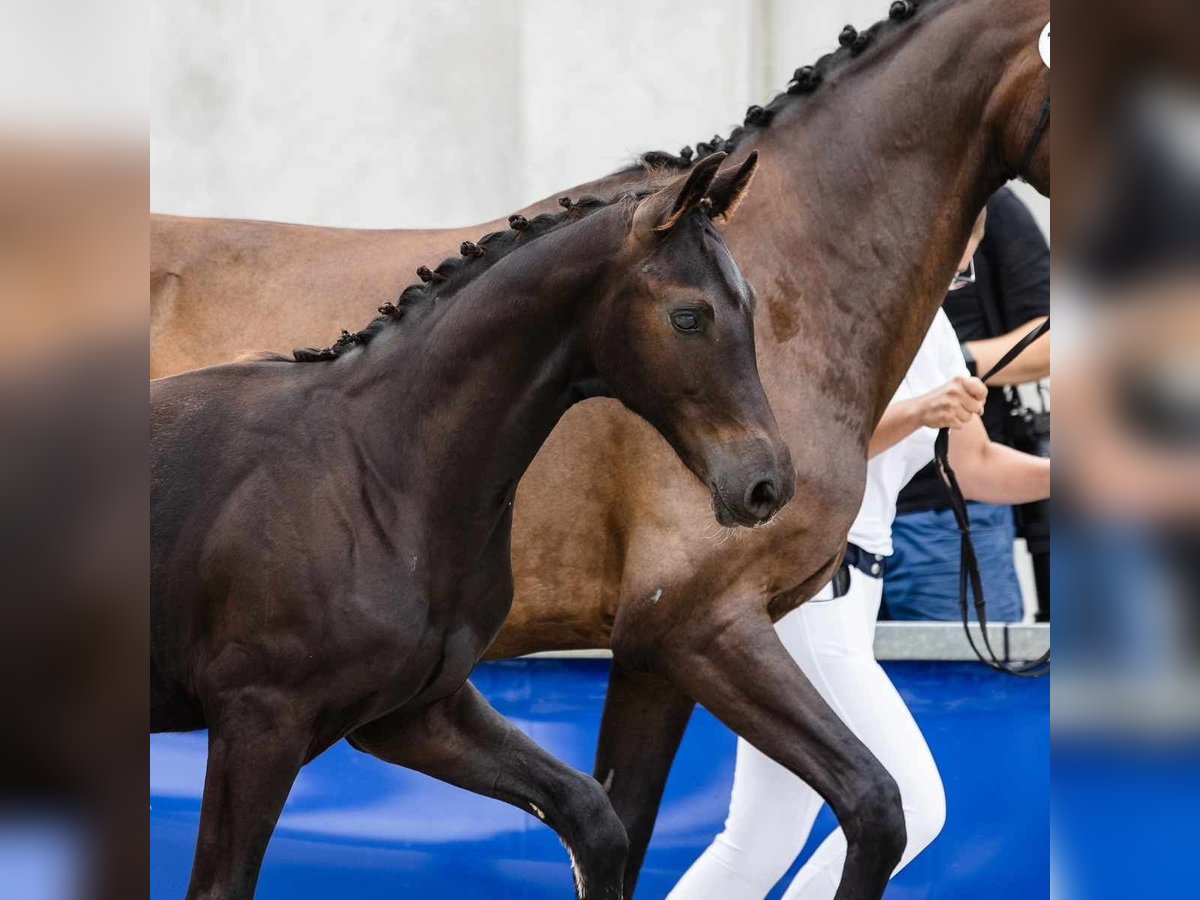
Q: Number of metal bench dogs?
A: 0